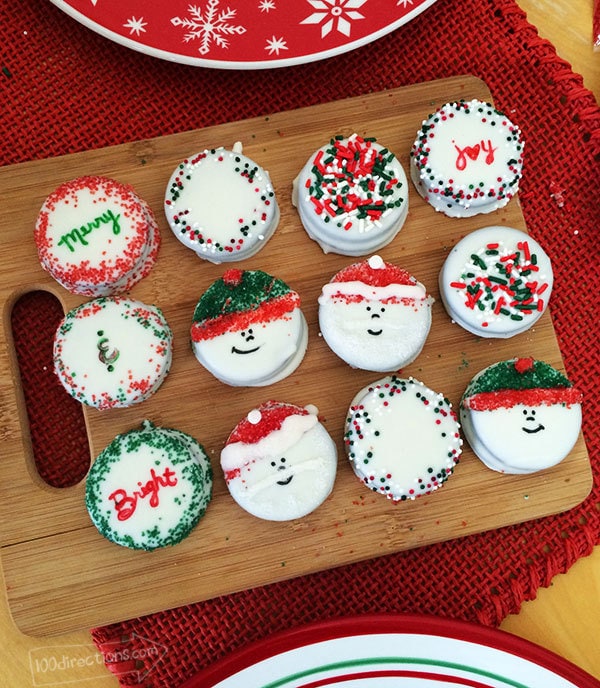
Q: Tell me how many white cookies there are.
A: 12